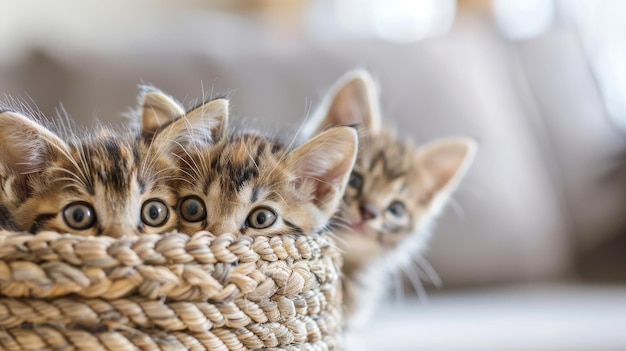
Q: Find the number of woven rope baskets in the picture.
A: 1